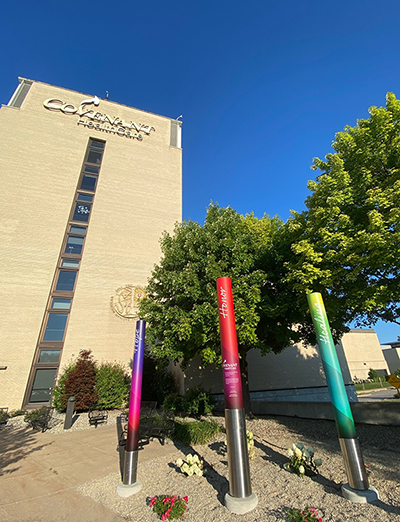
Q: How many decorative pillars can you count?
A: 3